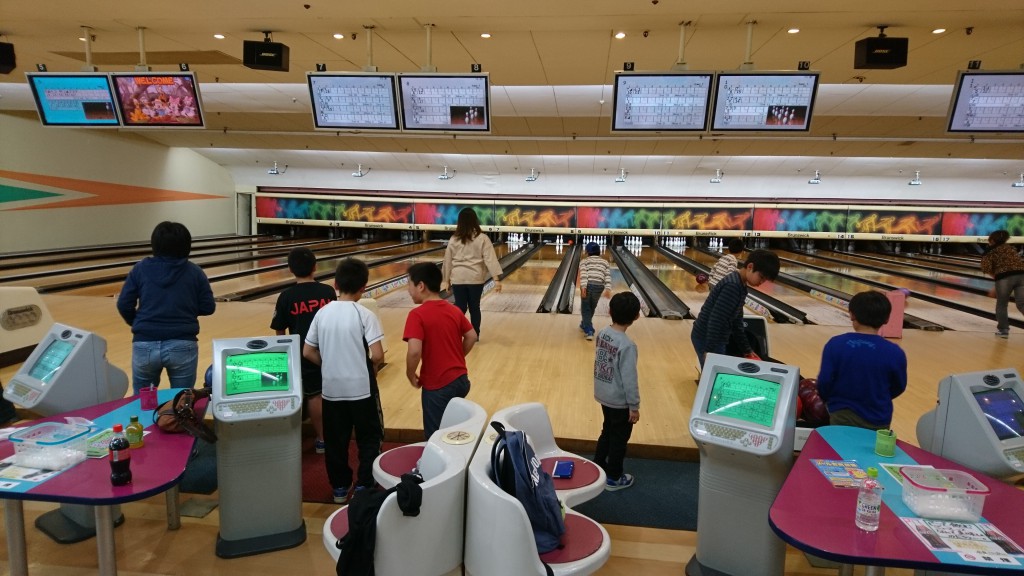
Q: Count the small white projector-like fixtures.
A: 9